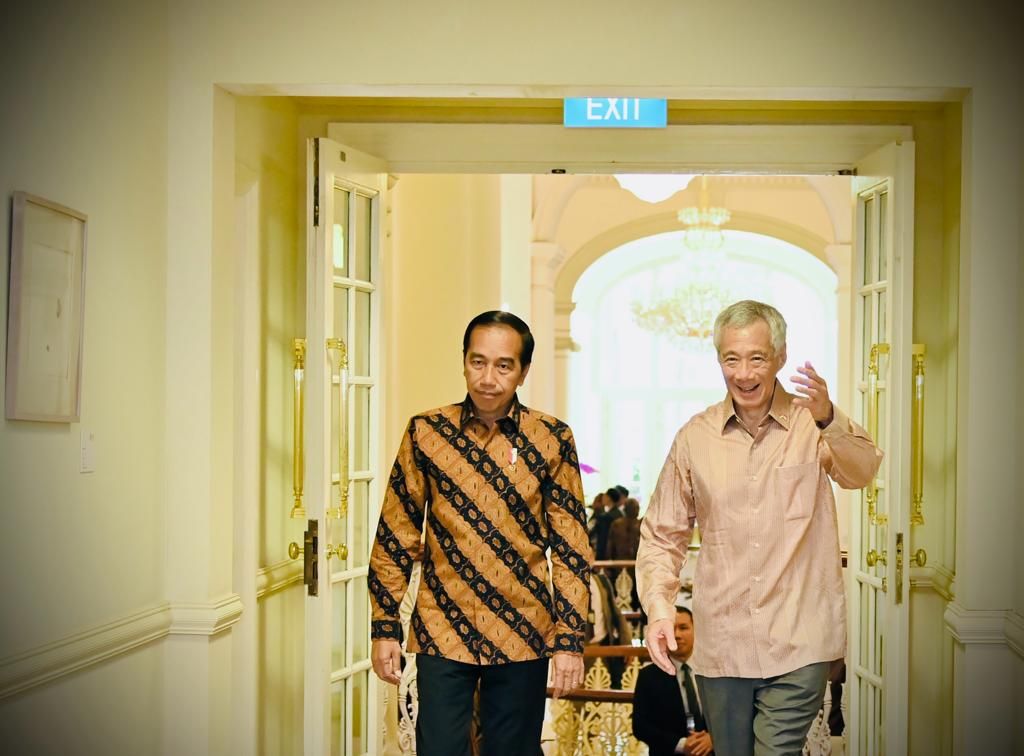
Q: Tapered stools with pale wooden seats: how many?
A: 0